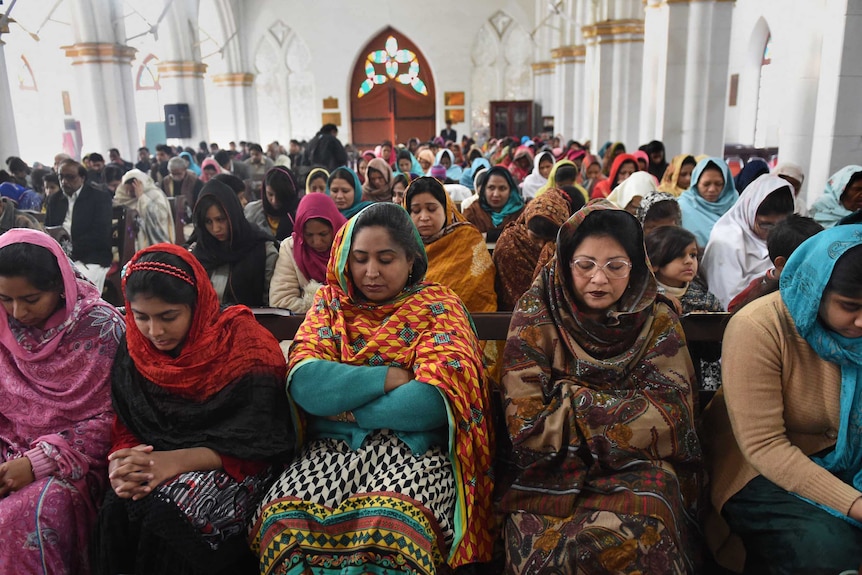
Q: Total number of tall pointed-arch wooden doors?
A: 1